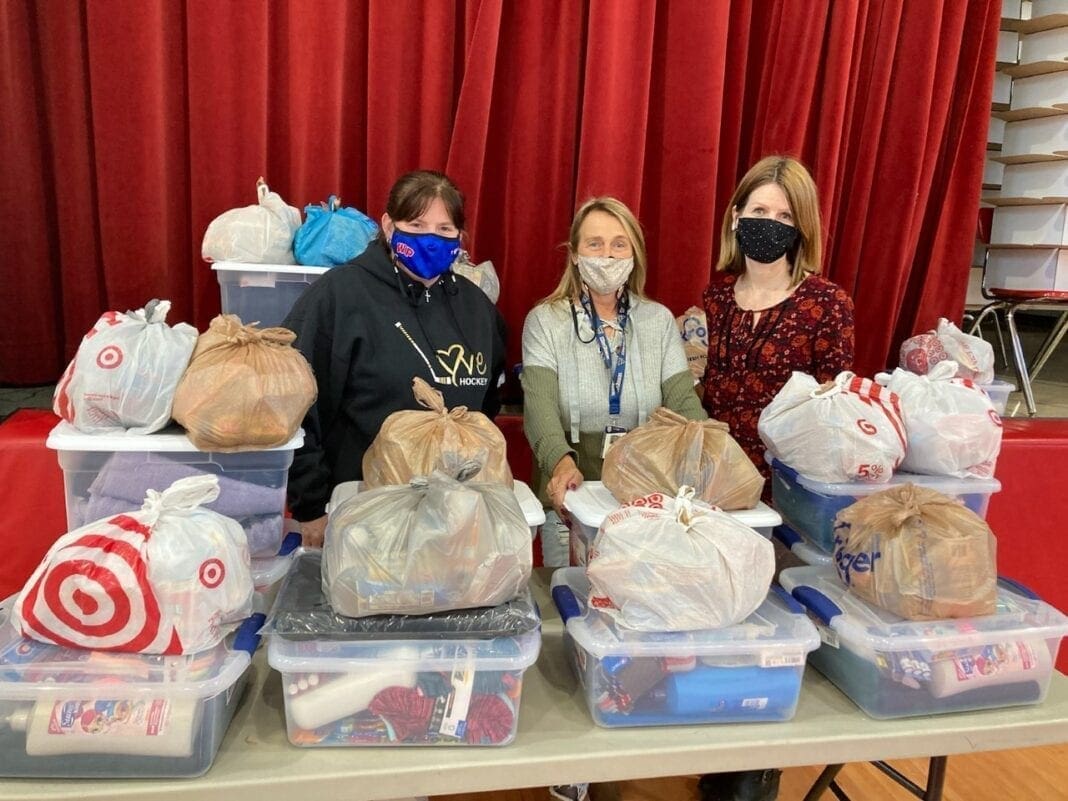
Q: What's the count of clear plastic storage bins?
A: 12